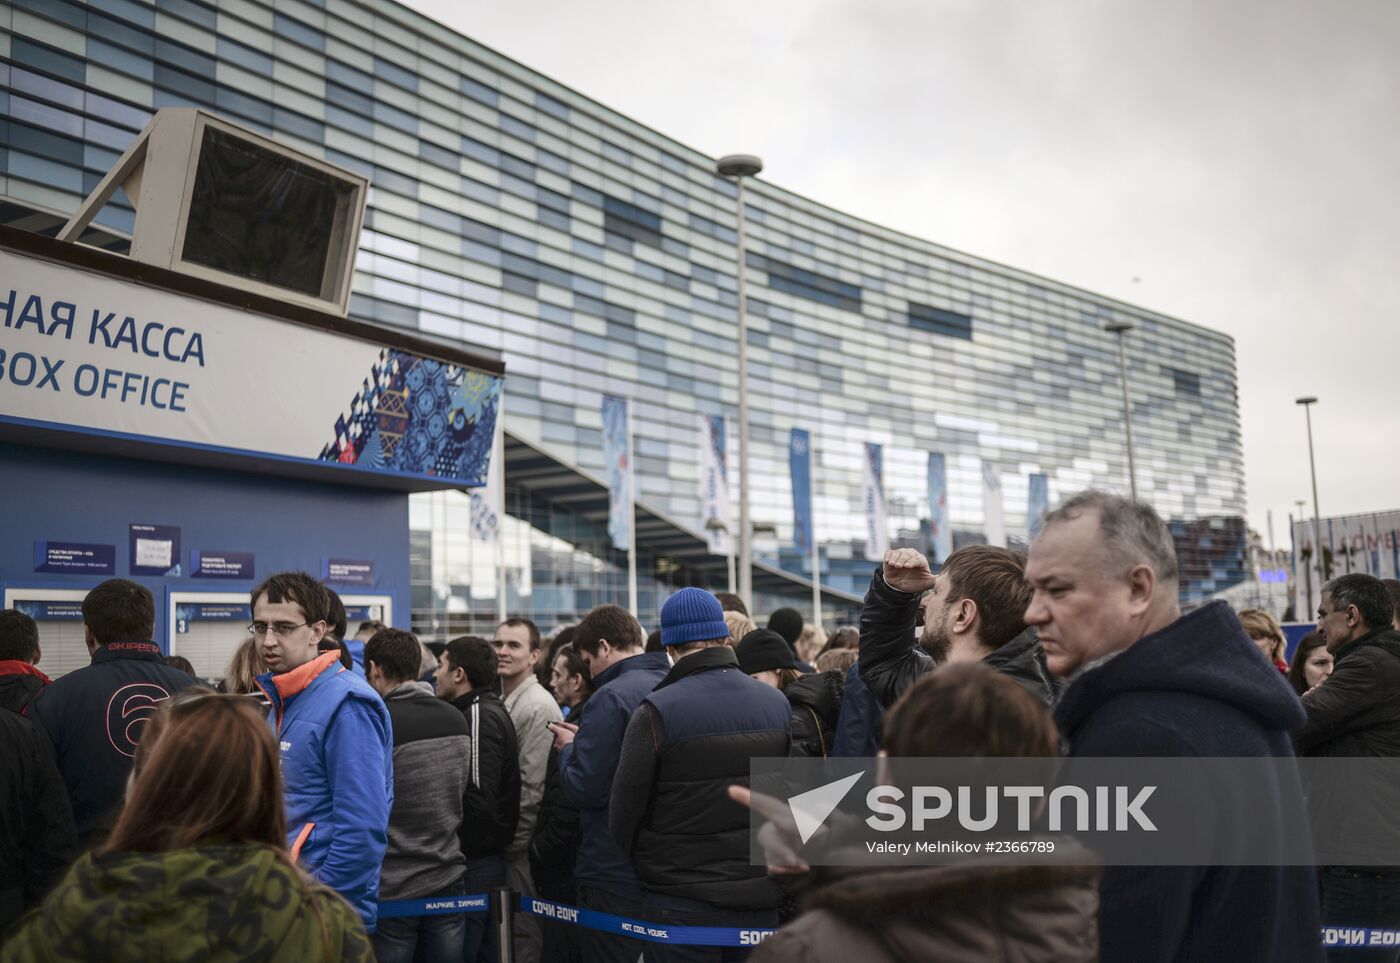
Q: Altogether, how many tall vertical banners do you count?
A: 8